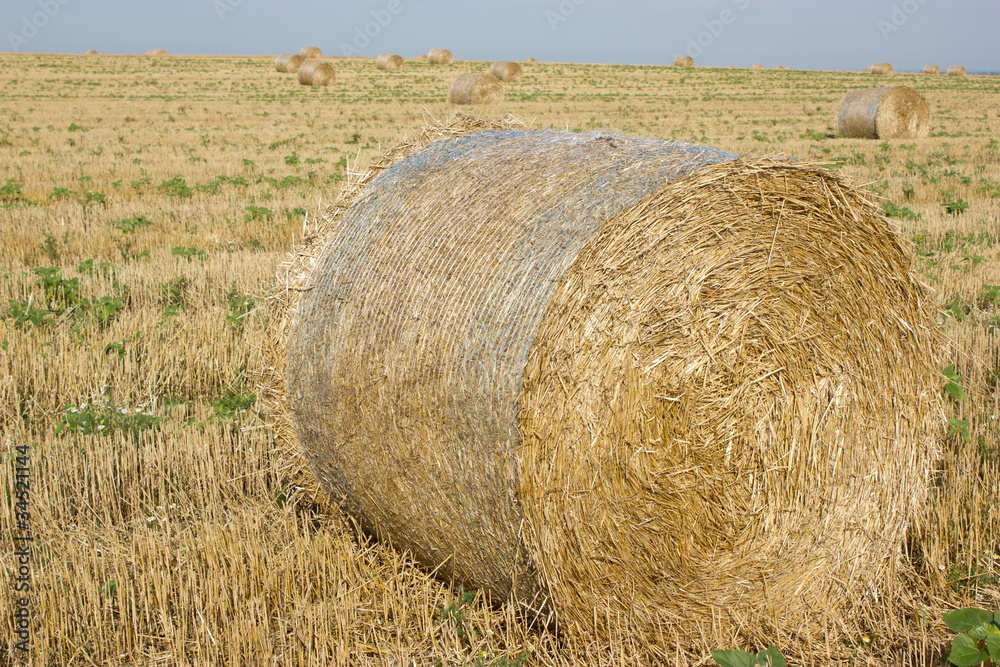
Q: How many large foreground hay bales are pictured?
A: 1